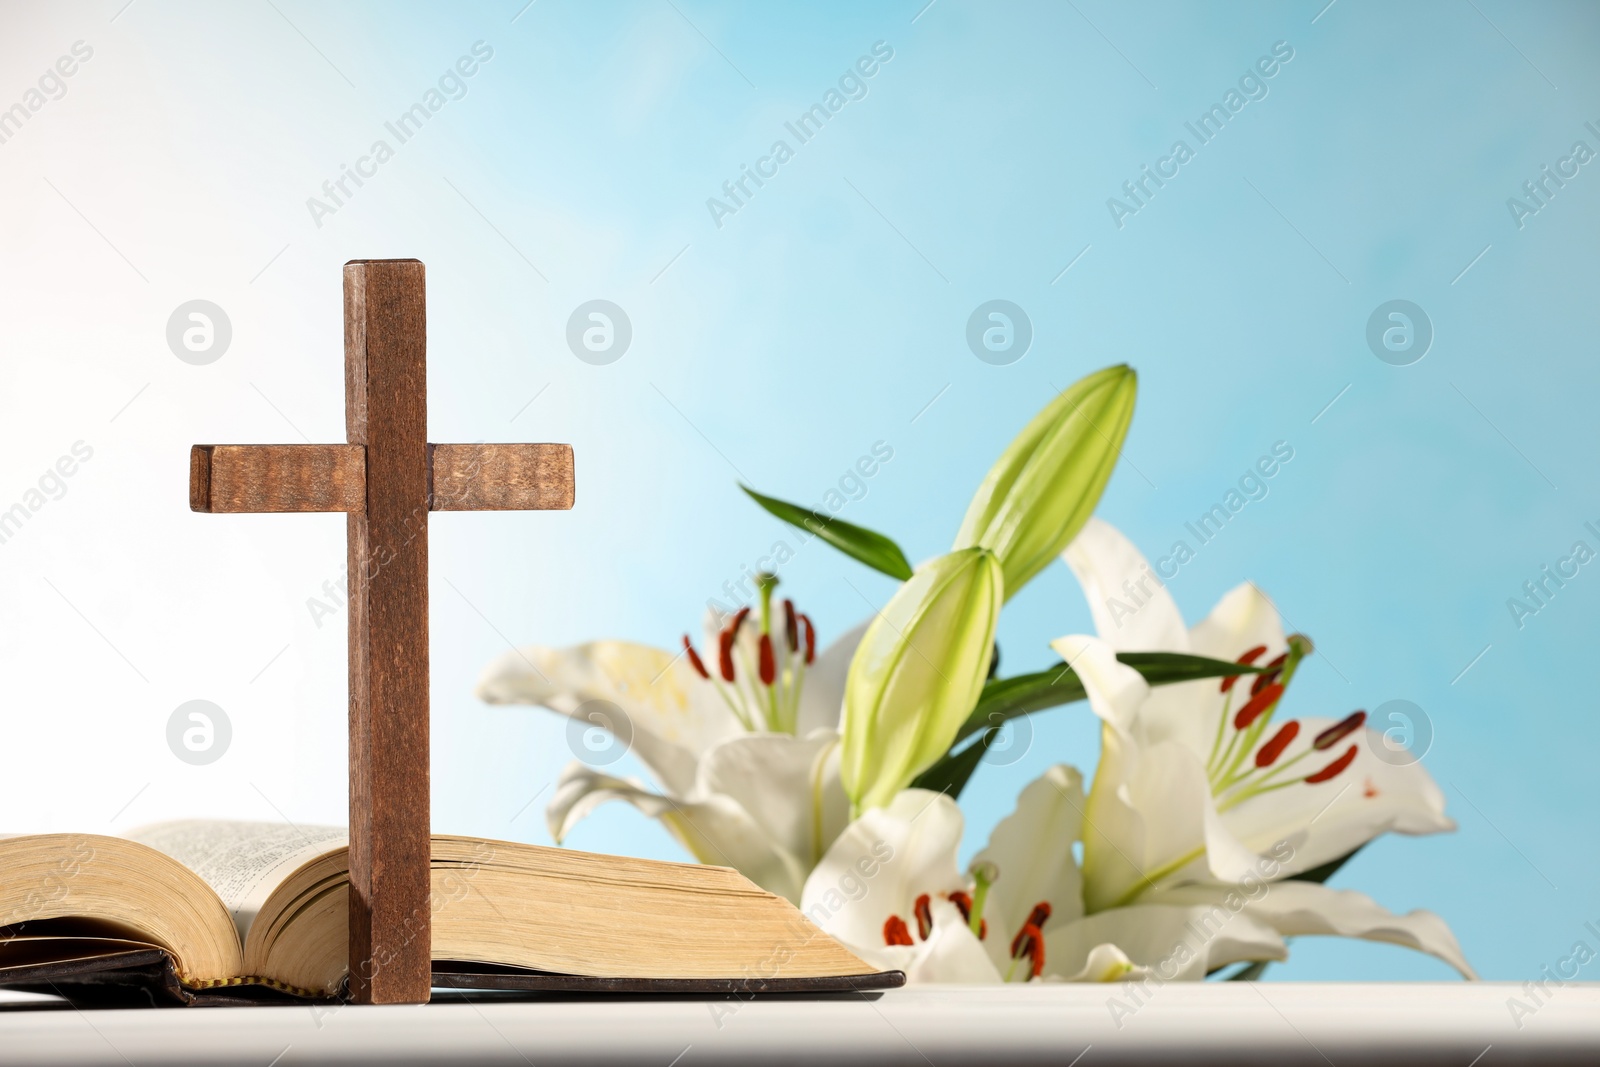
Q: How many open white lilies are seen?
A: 3